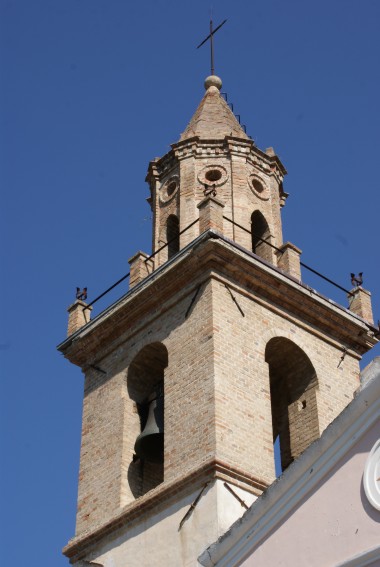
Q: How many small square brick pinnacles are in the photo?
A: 5